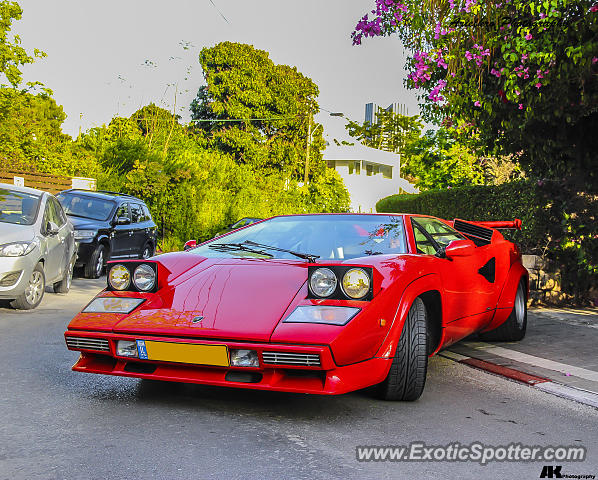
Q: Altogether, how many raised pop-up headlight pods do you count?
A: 2